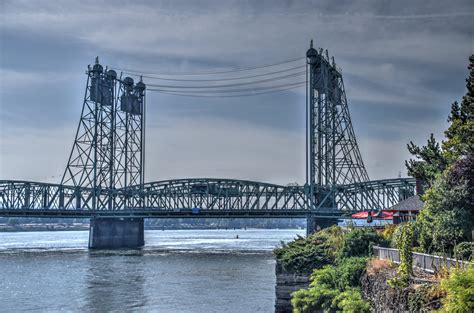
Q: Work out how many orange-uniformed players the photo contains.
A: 0